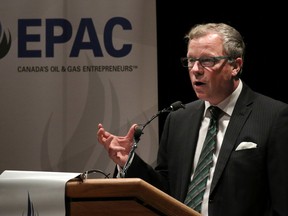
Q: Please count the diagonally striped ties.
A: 1